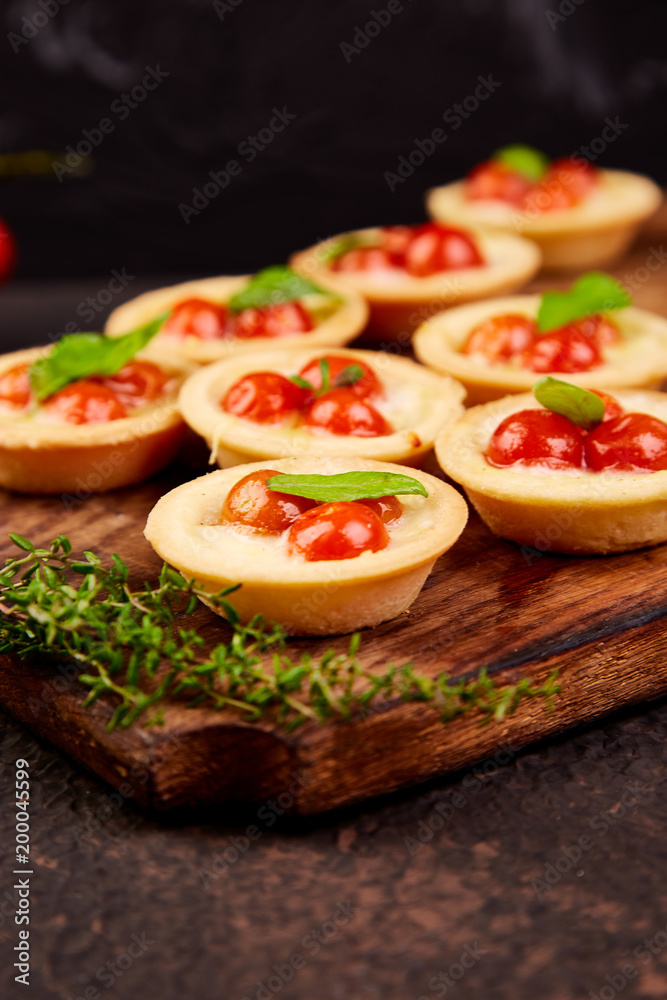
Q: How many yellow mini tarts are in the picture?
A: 8